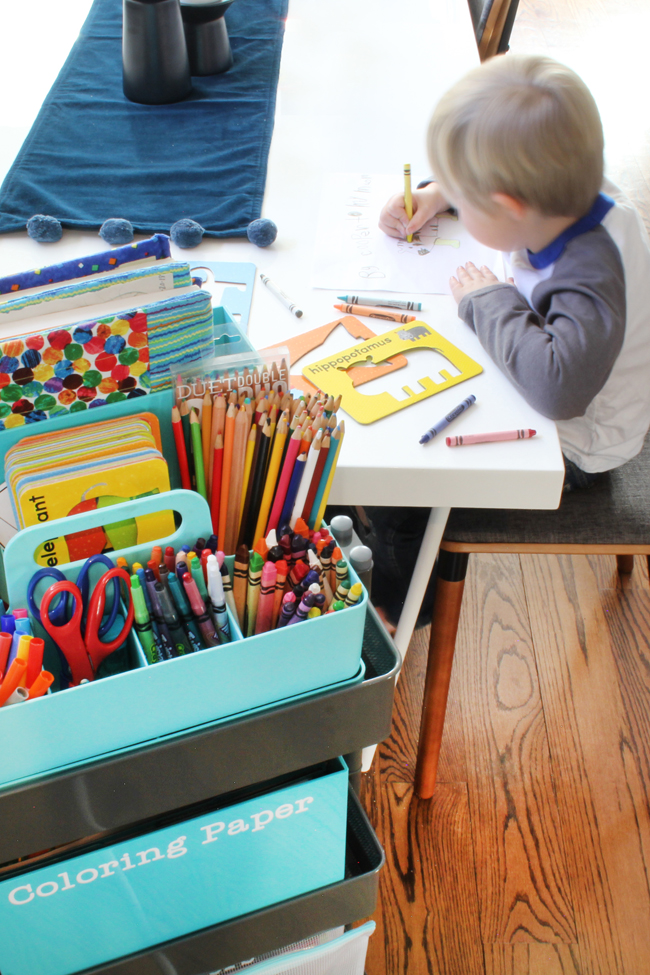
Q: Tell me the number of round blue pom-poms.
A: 4